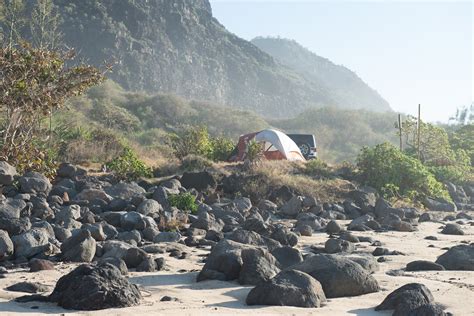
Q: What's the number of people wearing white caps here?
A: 0